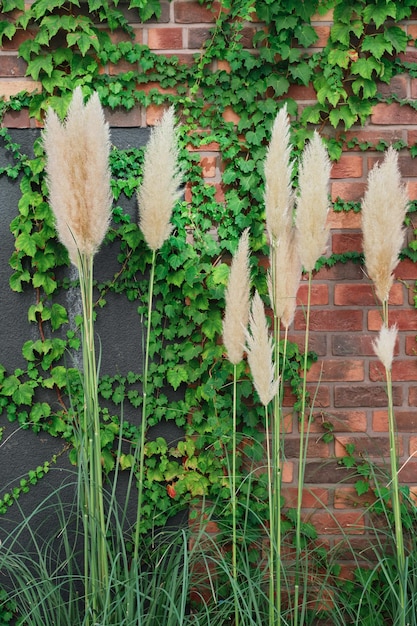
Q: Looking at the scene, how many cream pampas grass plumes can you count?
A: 11